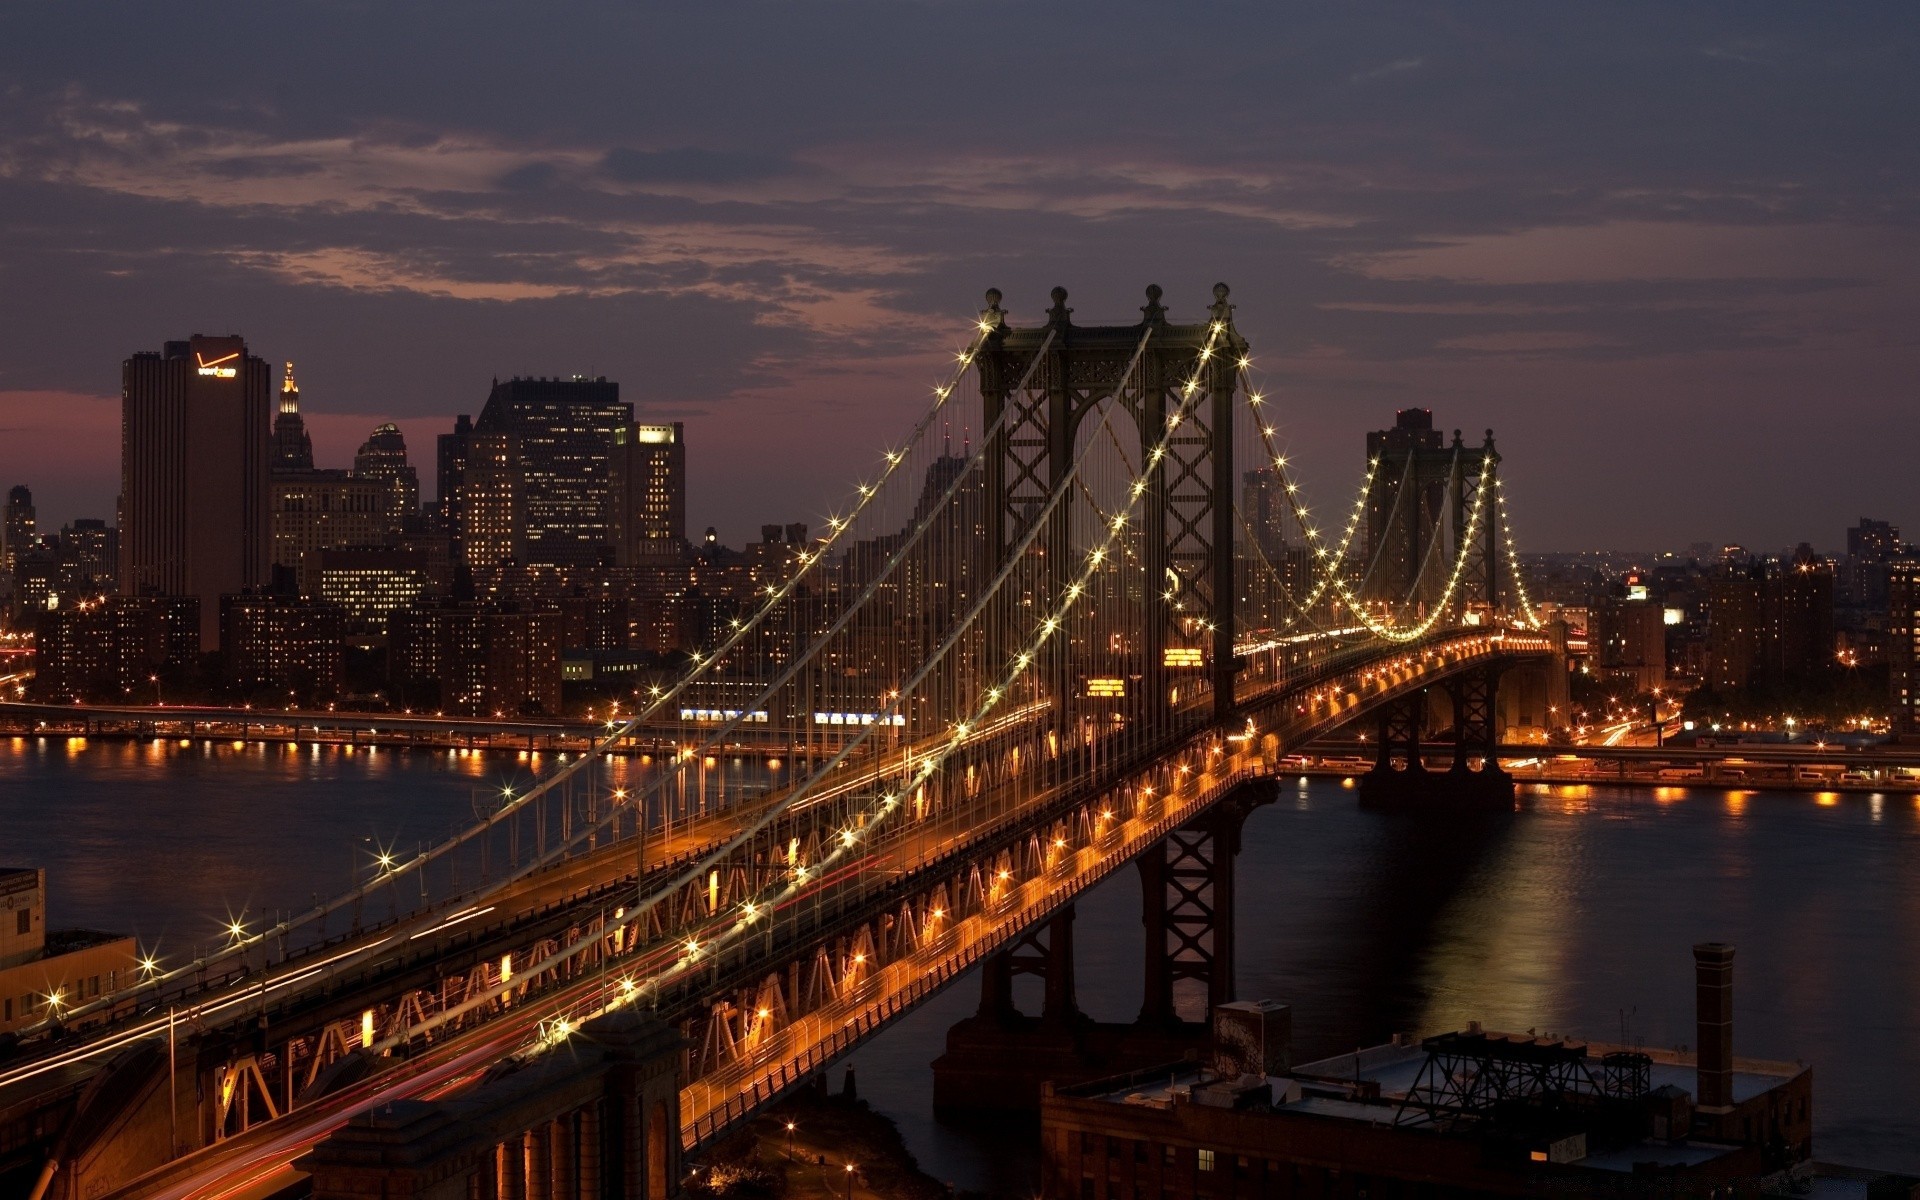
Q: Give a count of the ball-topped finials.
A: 6